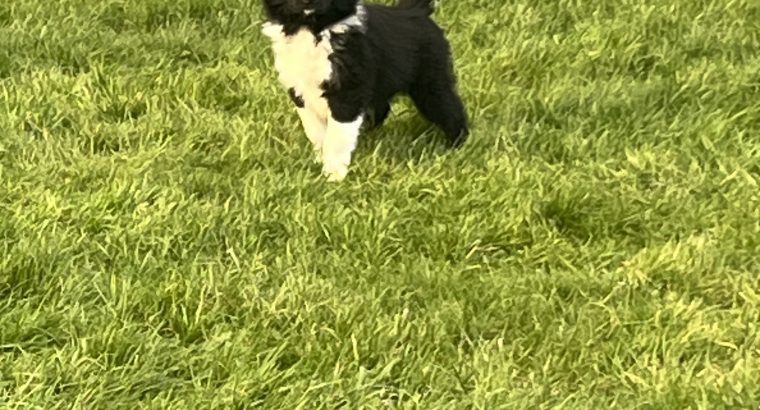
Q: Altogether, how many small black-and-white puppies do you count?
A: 1